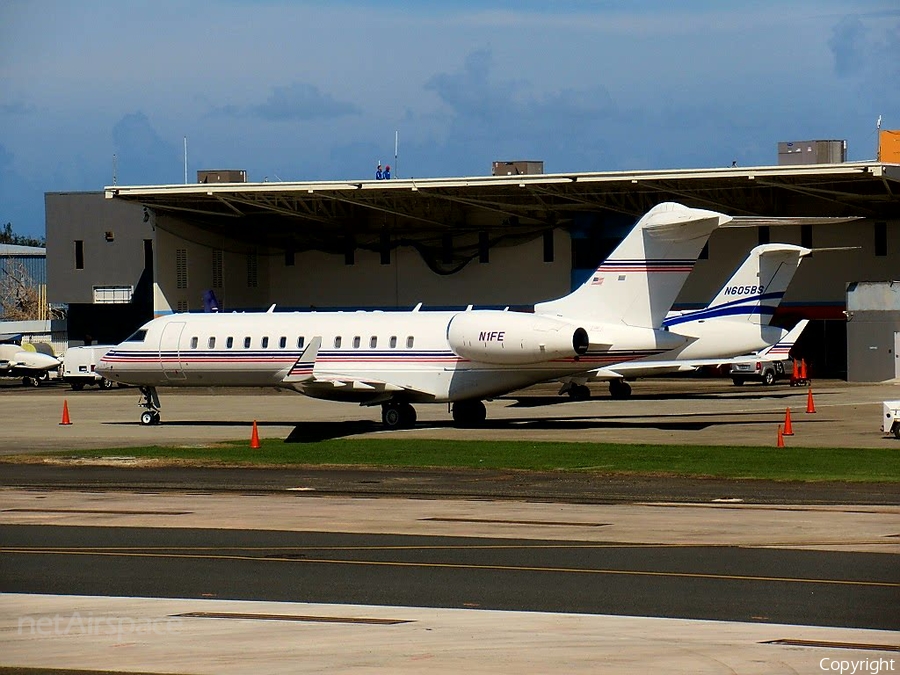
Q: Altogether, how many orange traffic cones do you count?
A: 7